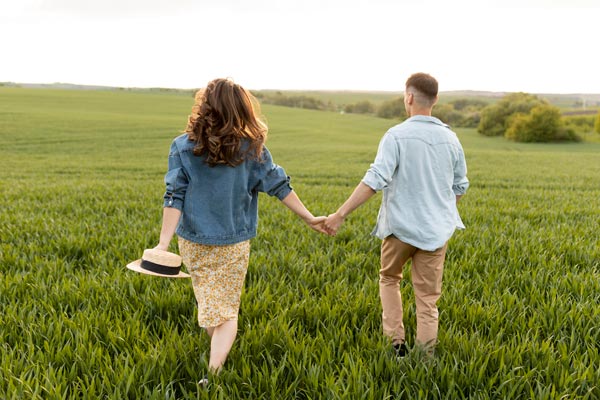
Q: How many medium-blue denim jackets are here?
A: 1